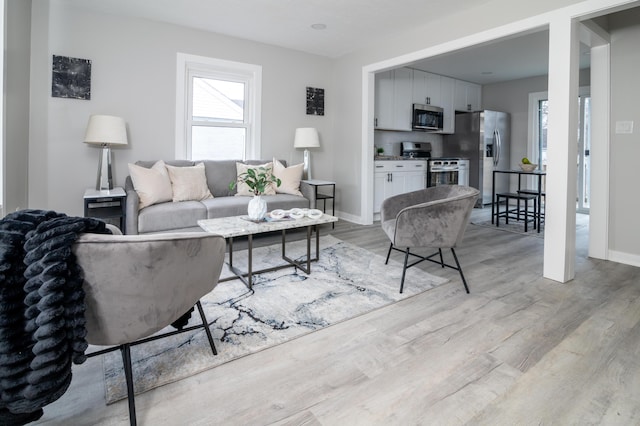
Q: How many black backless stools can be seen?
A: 2